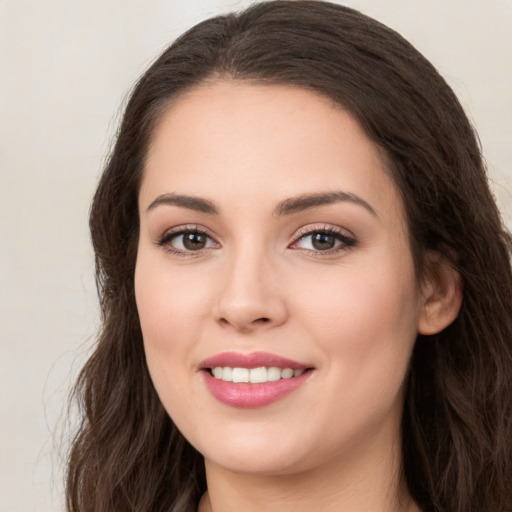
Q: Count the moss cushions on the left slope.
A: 0